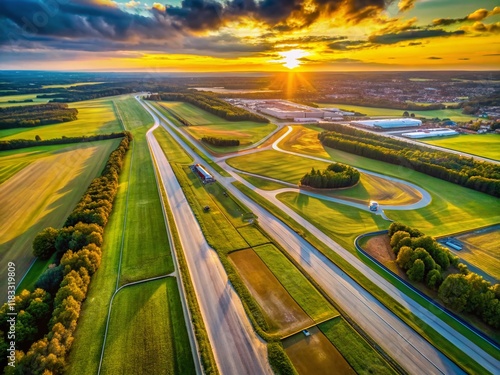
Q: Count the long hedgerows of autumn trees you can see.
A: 1